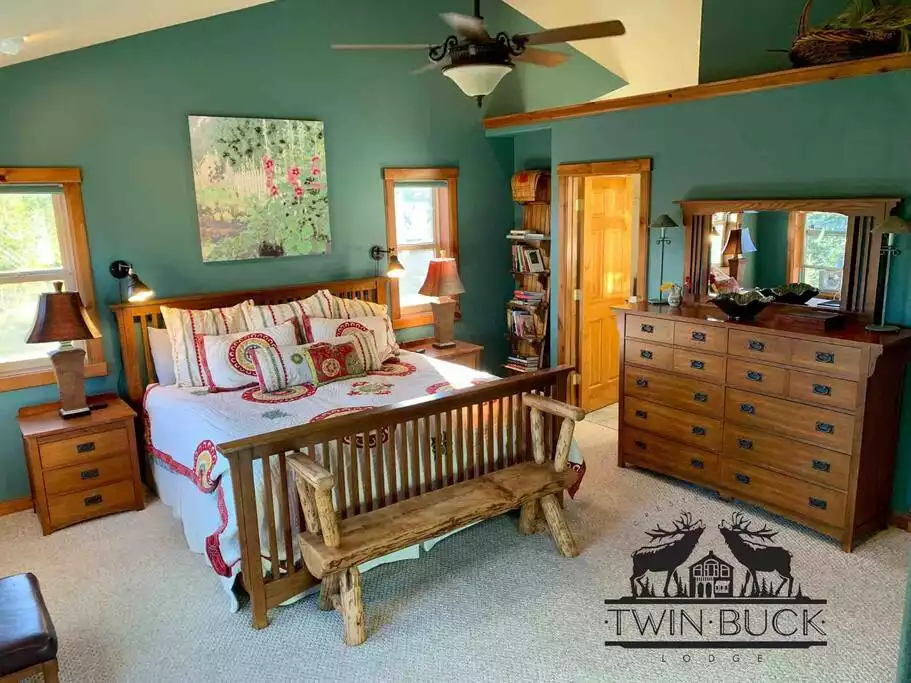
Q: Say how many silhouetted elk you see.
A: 2